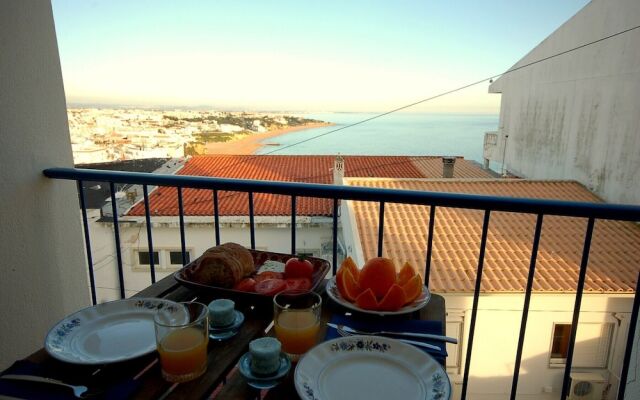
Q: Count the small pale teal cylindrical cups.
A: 2